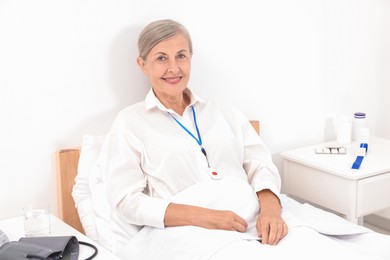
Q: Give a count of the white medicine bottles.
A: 3